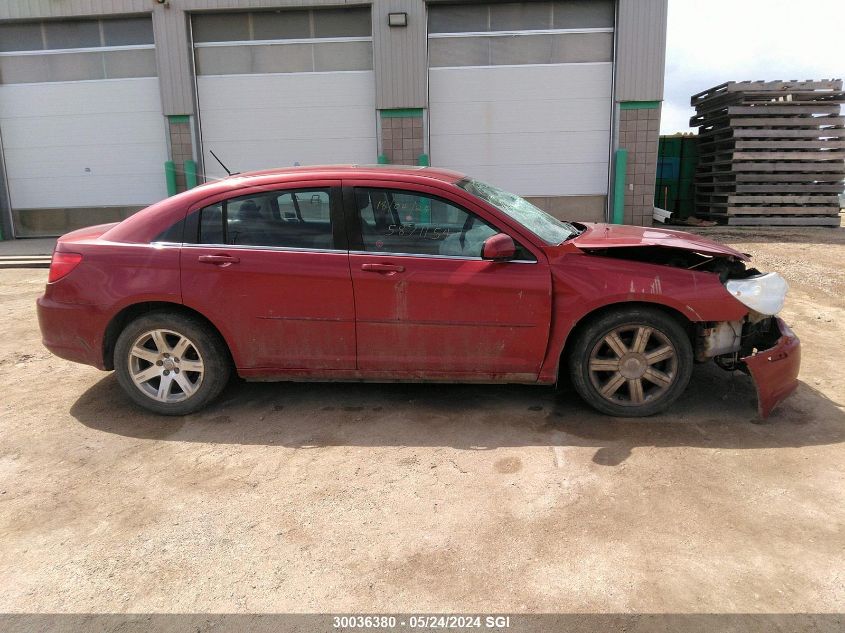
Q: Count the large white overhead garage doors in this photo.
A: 3